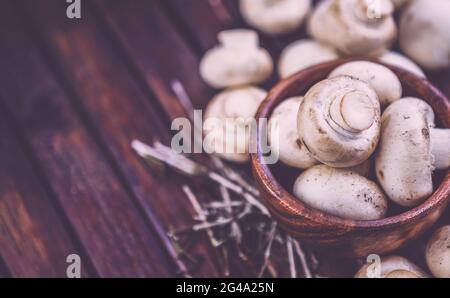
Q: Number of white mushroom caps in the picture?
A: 14